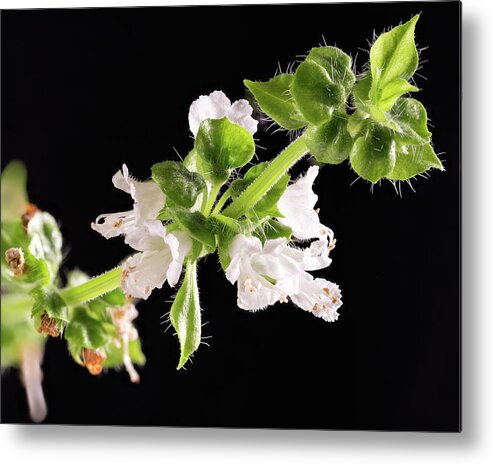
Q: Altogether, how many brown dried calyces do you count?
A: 4